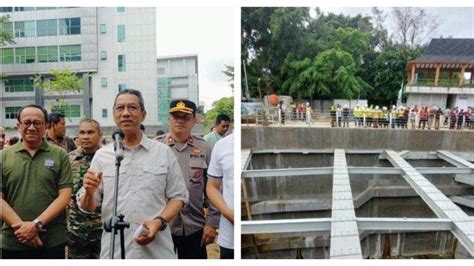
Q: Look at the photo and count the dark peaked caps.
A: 1